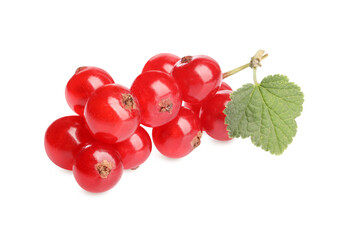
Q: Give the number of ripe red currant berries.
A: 11